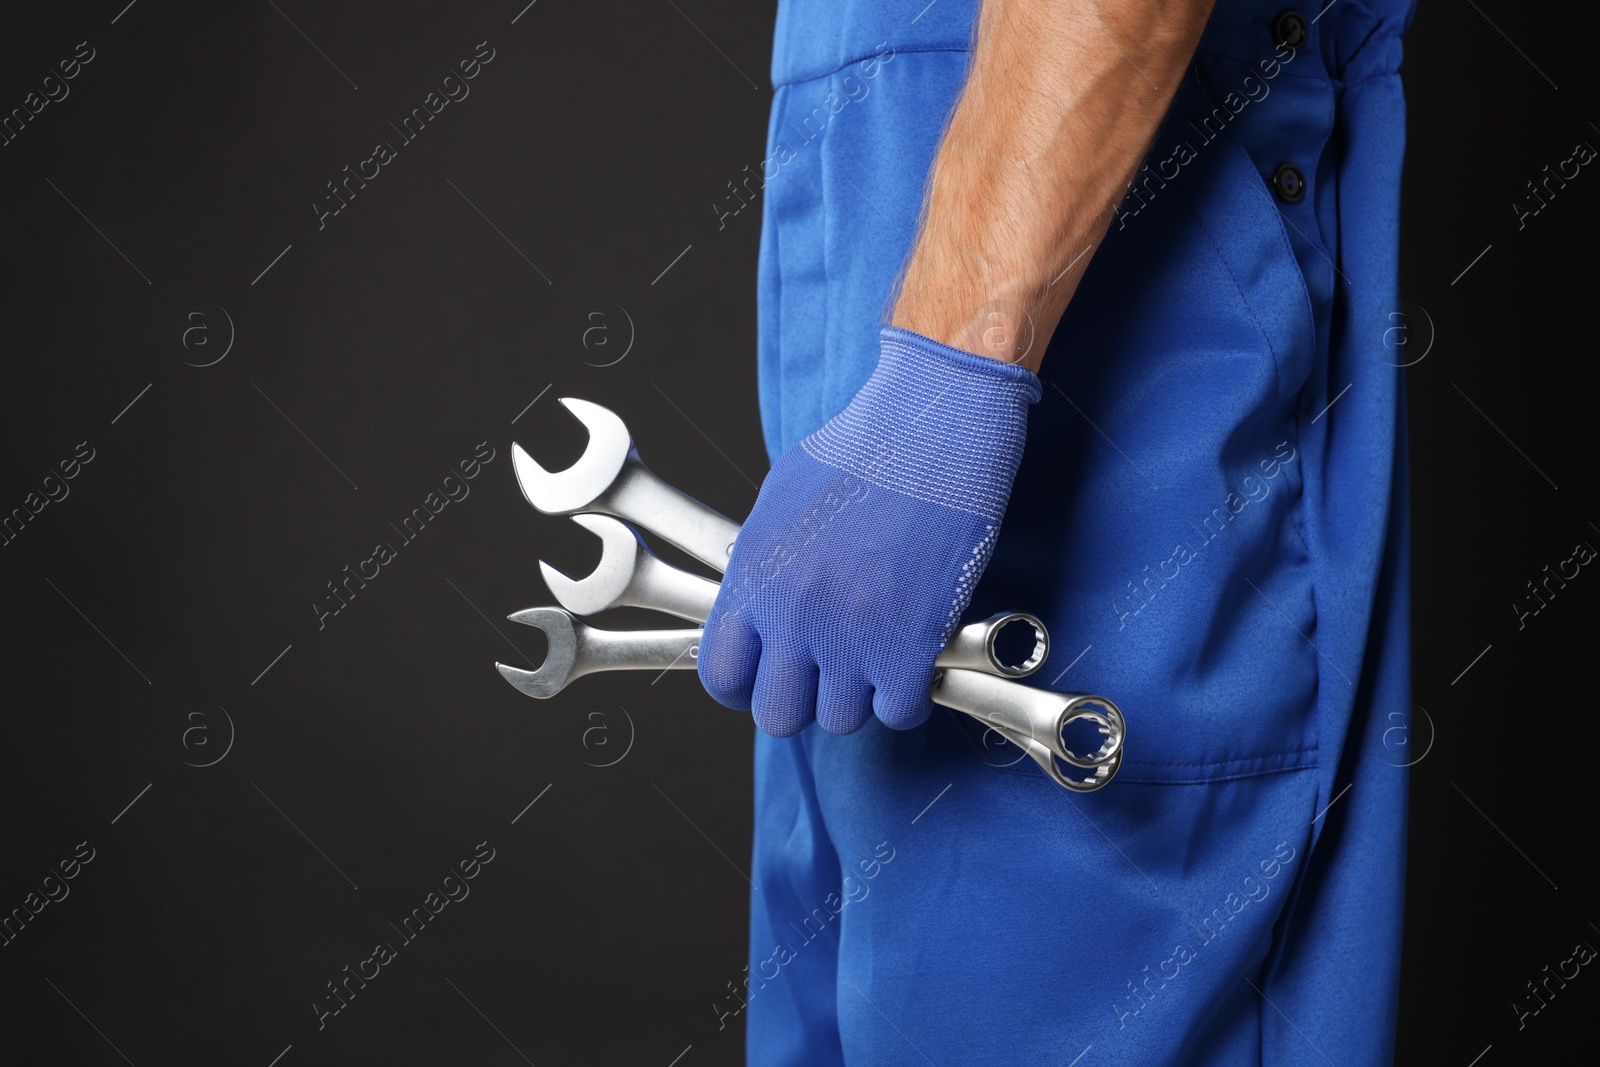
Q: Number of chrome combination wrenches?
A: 3